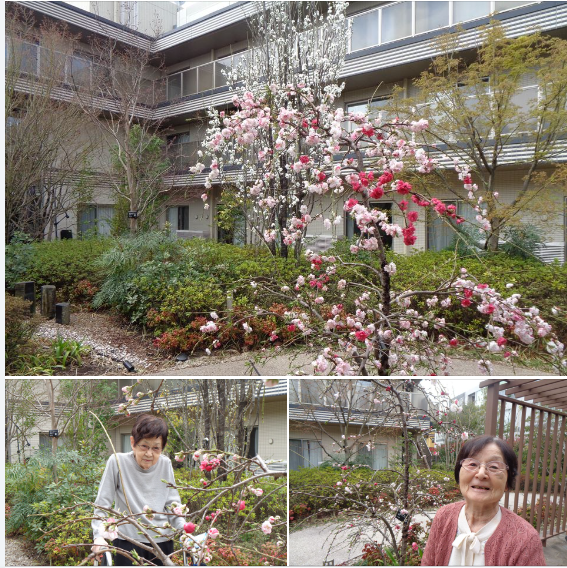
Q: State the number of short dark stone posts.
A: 3